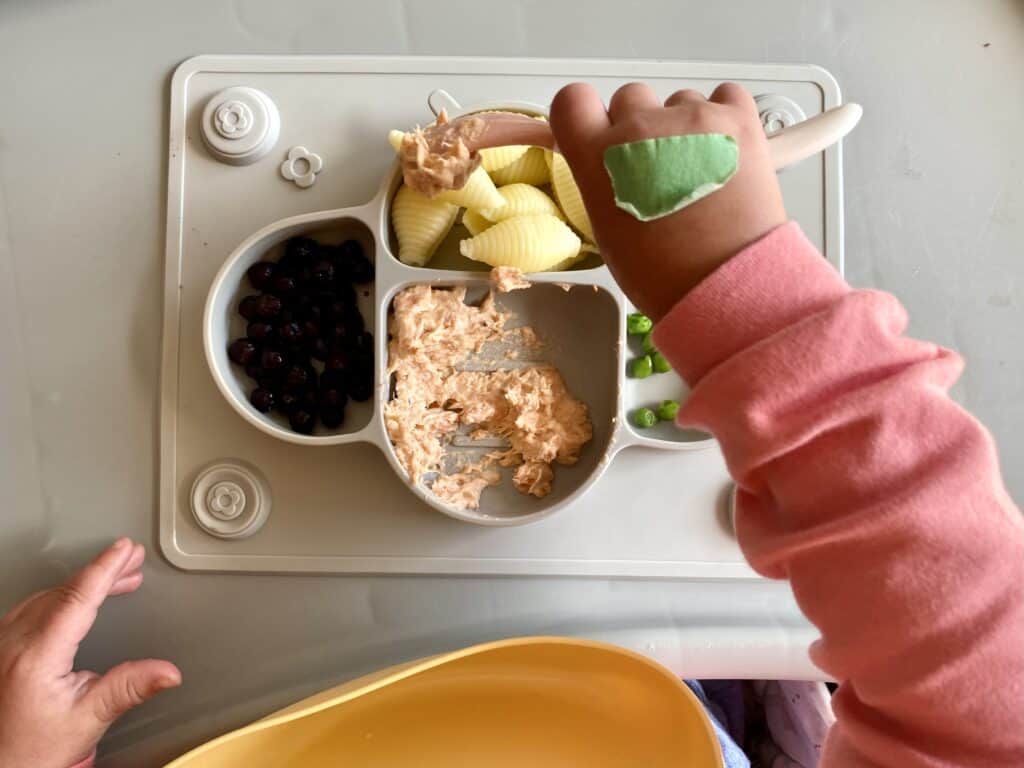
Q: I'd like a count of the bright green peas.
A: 6